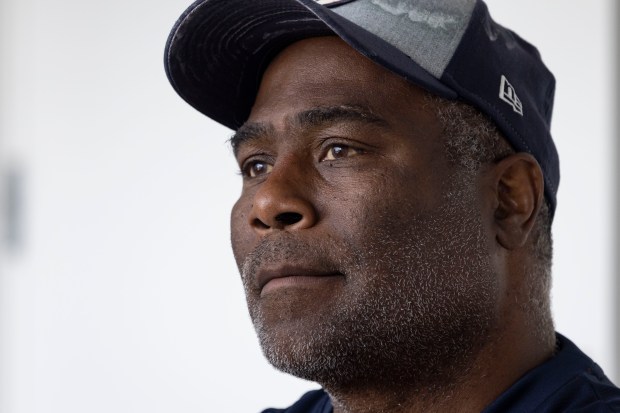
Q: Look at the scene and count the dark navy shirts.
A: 1